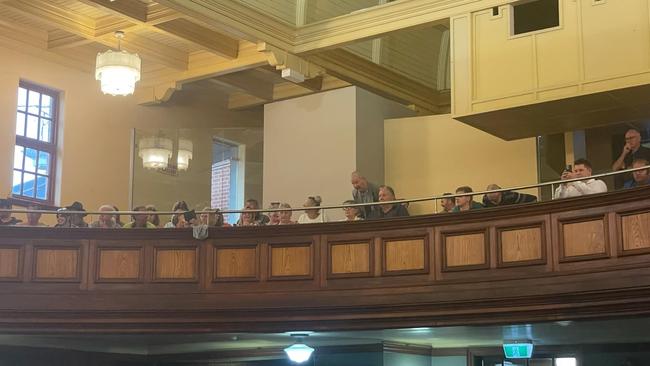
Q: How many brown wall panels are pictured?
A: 12